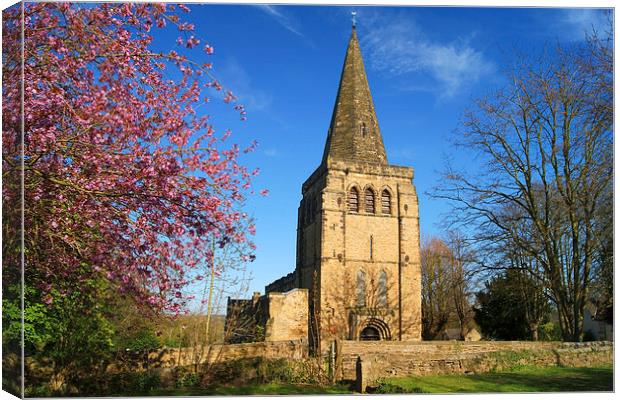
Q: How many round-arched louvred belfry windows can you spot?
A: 3